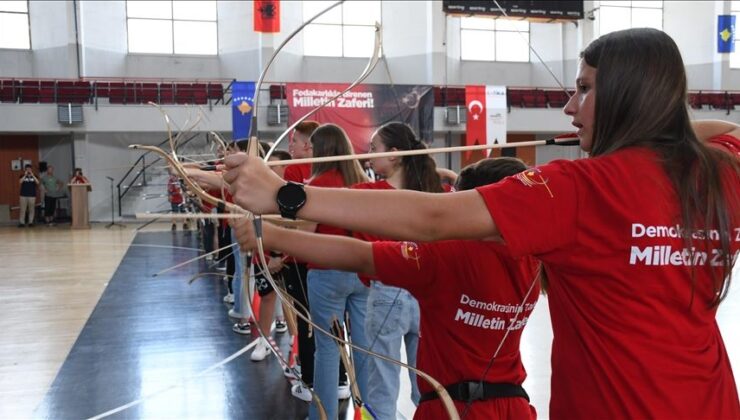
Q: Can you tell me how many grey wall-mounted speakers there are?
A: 3